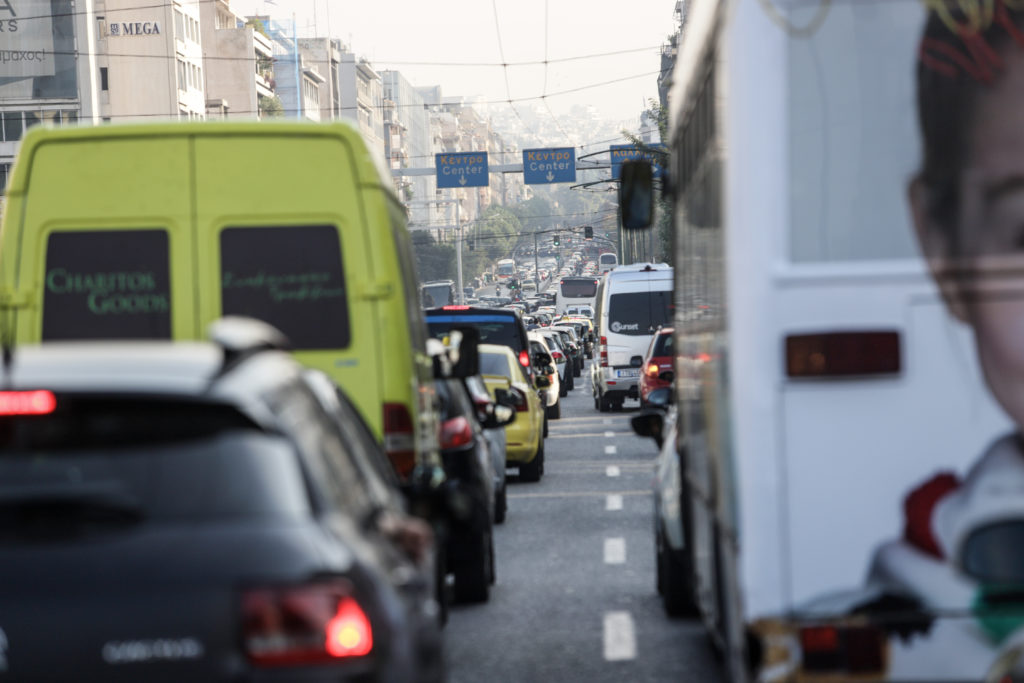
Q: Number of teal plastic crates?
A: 0